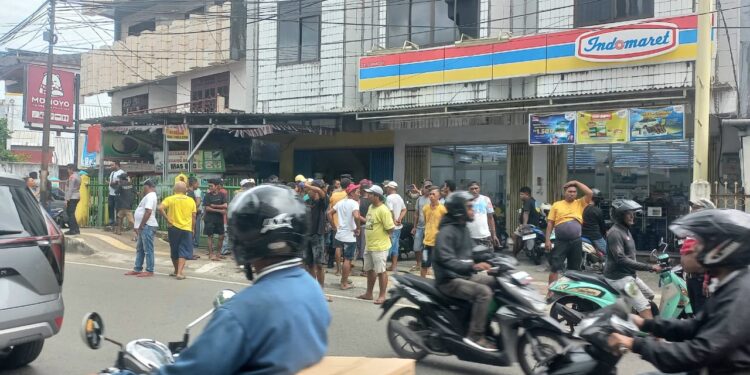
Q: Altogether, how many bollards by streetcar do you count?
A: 0